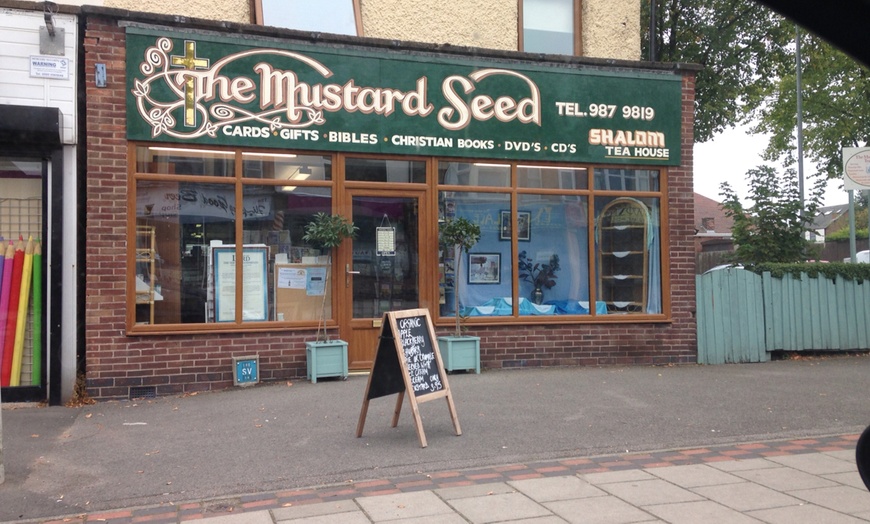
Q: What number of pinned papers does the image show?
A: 2